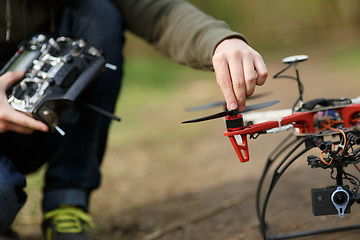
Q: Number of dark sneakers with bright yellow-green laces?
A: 1